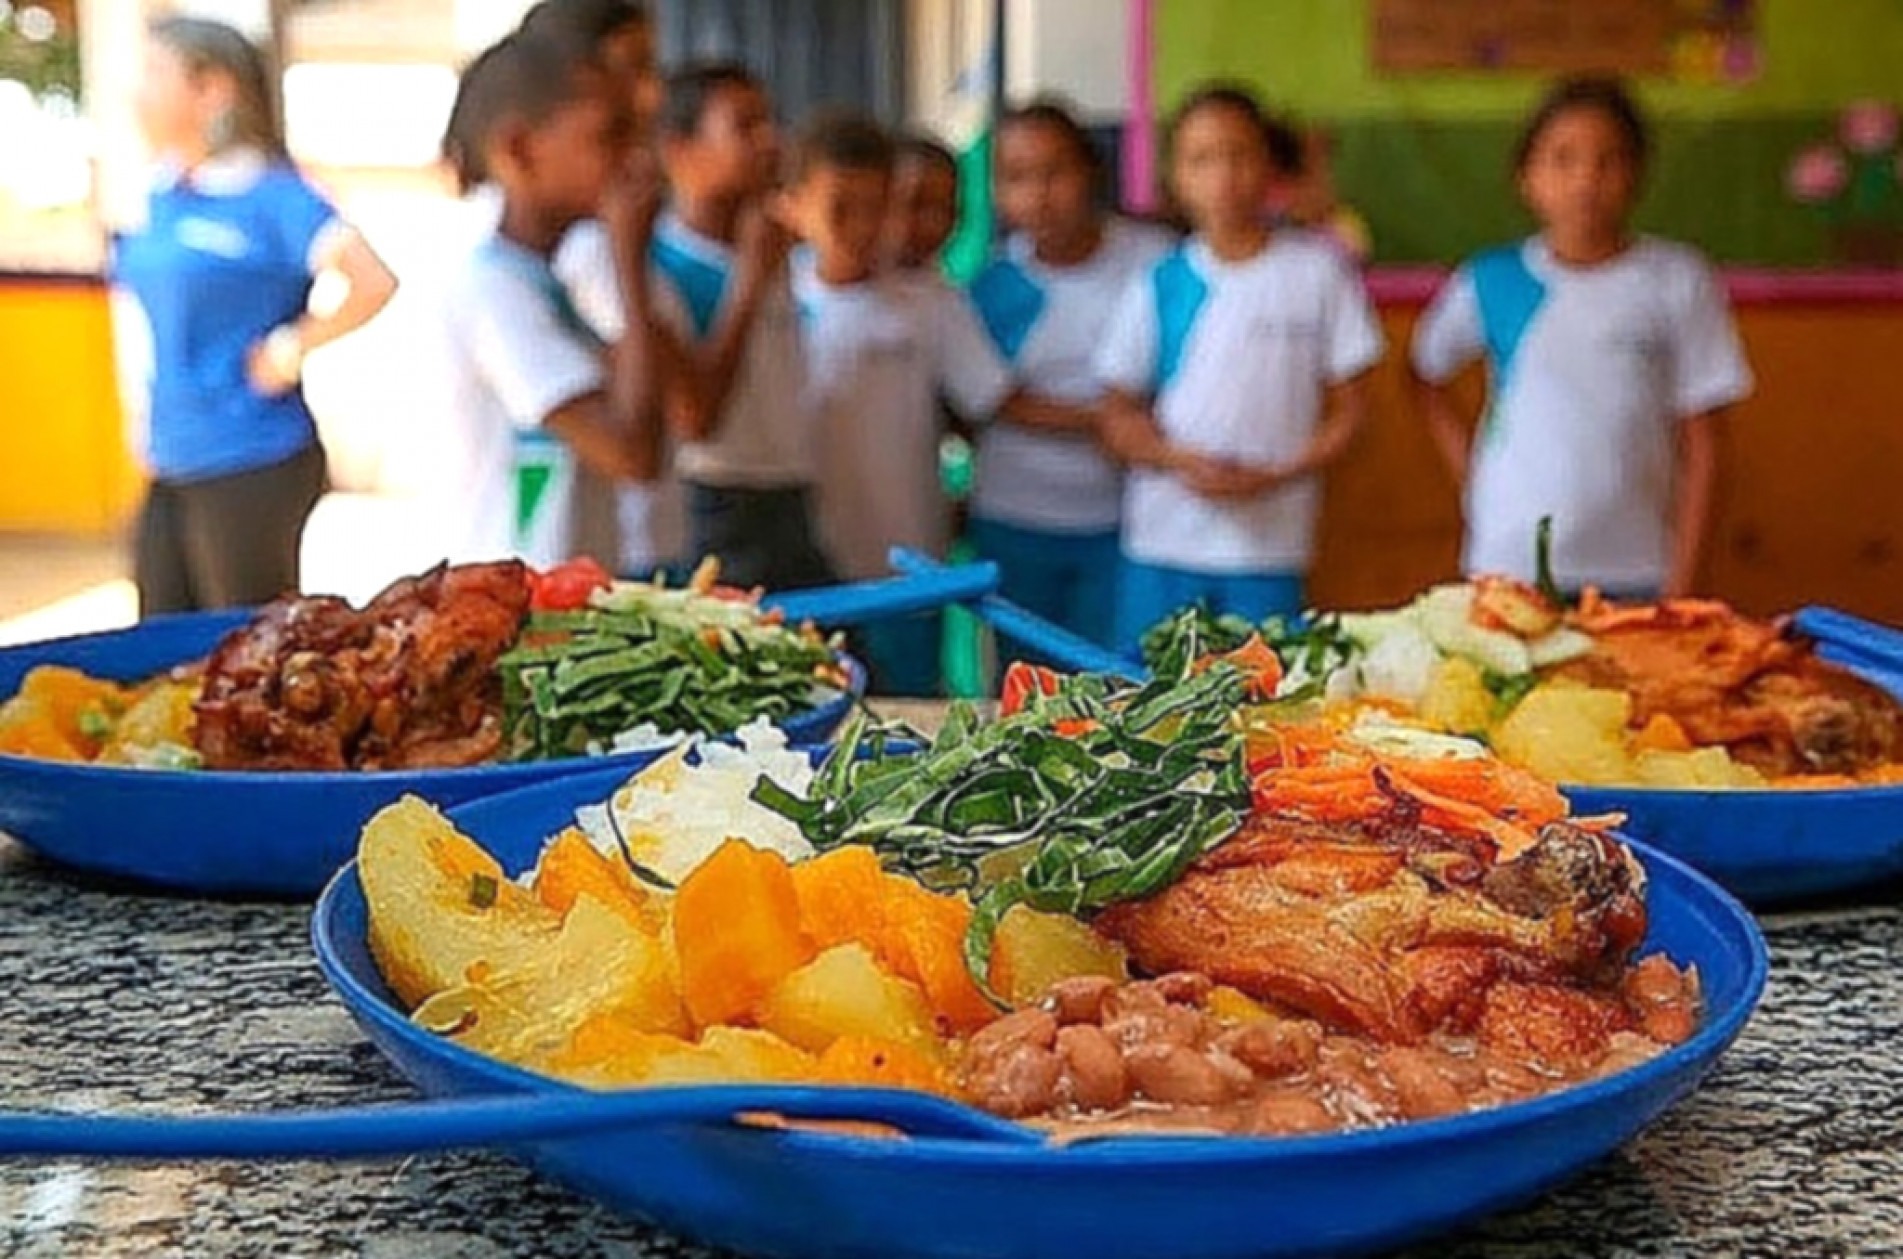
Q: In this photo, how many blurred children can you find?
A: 8